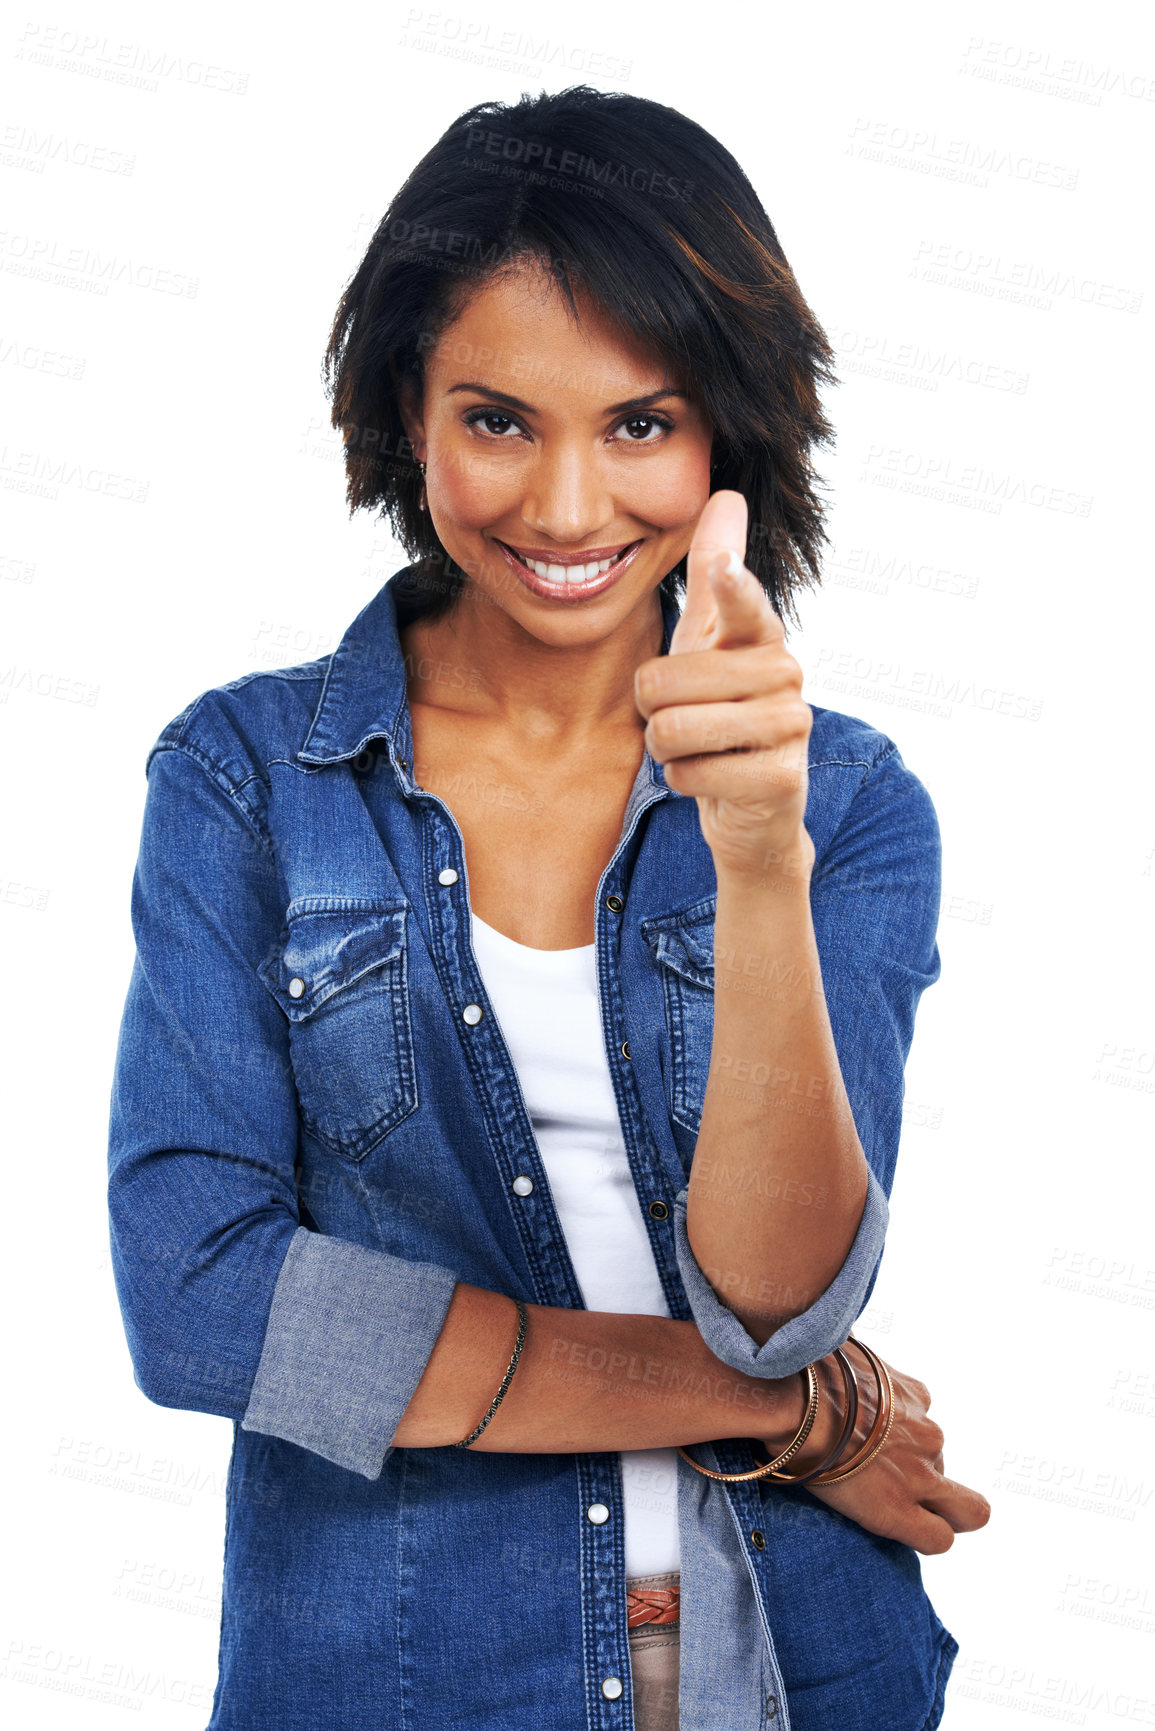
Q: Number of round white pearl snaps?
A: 6